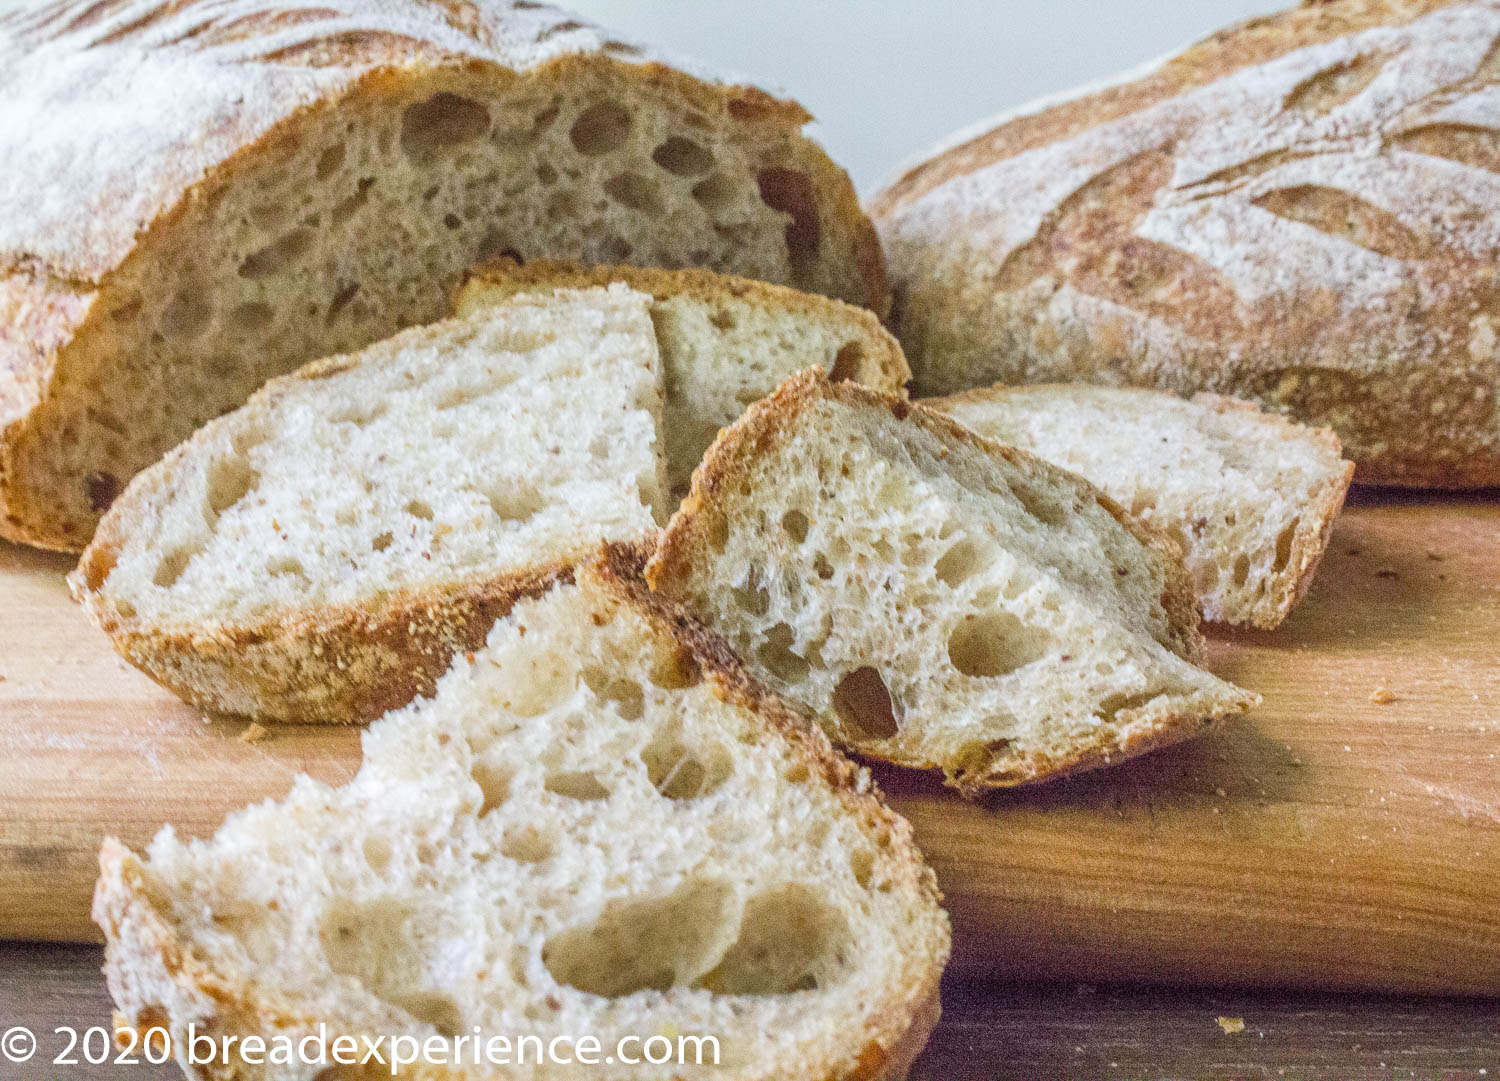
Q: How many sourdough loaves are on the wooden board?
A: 2